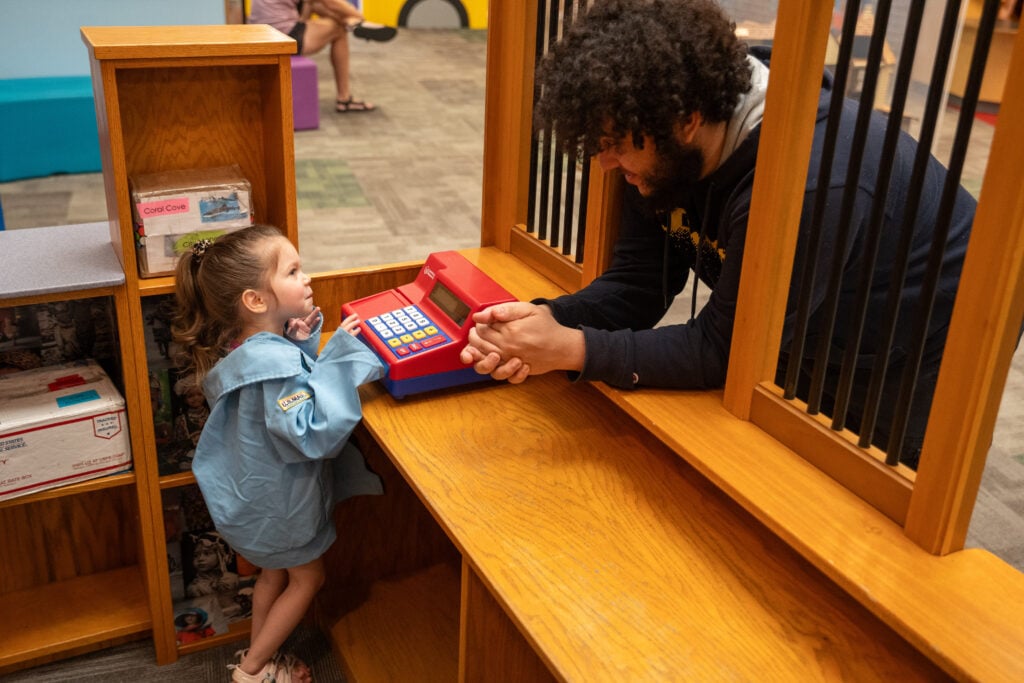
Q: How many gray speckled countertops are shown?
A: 1